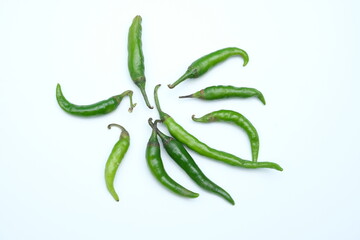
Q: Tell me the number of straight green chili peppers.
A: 1